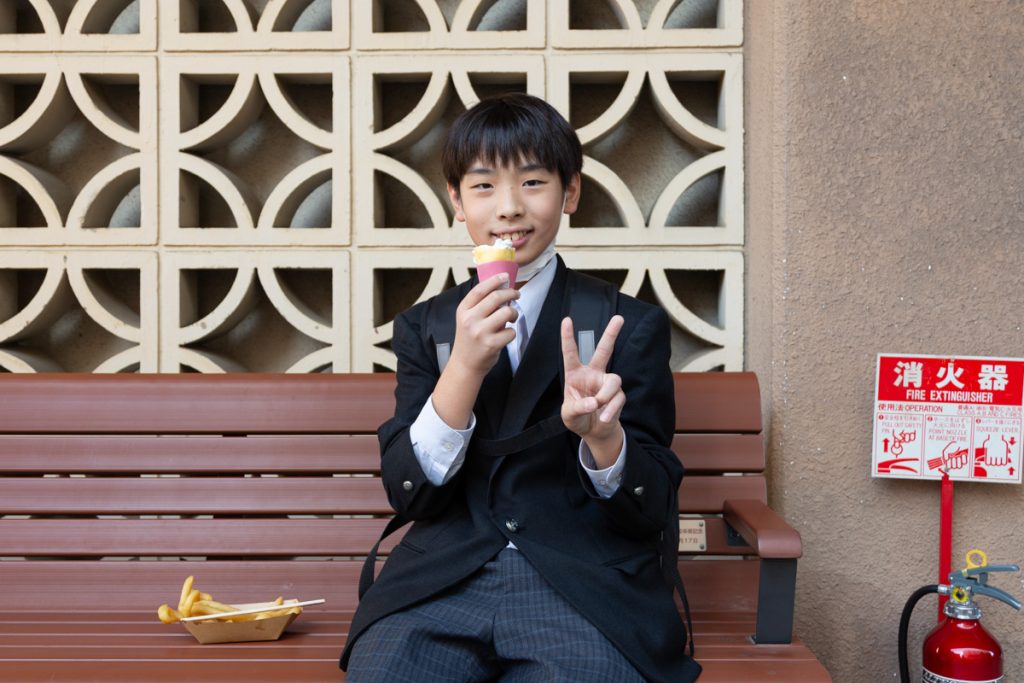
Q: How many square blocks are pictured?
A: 12